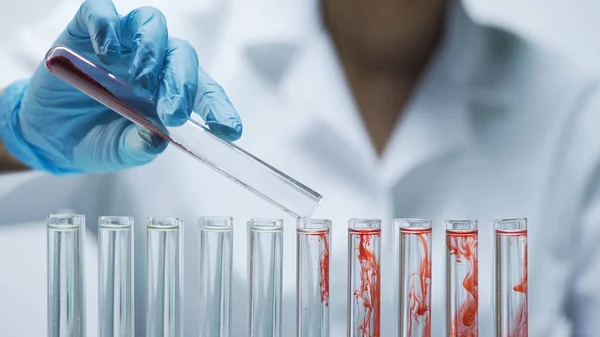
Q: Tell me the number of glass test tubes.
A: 11